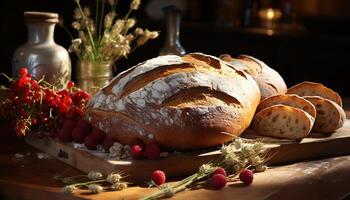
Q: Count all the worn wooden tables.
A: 1